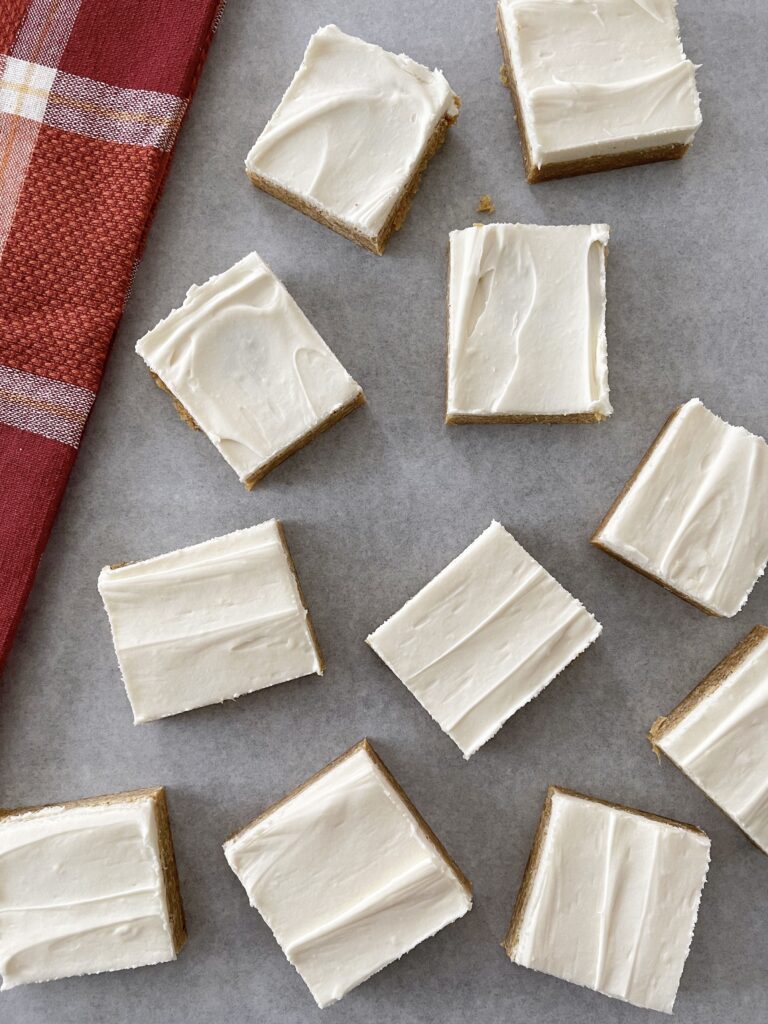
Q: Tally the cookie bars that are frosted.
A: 11